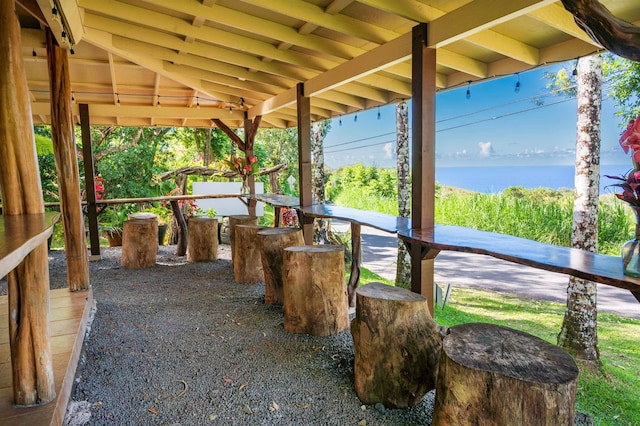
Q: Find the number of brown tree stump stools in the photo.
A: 9